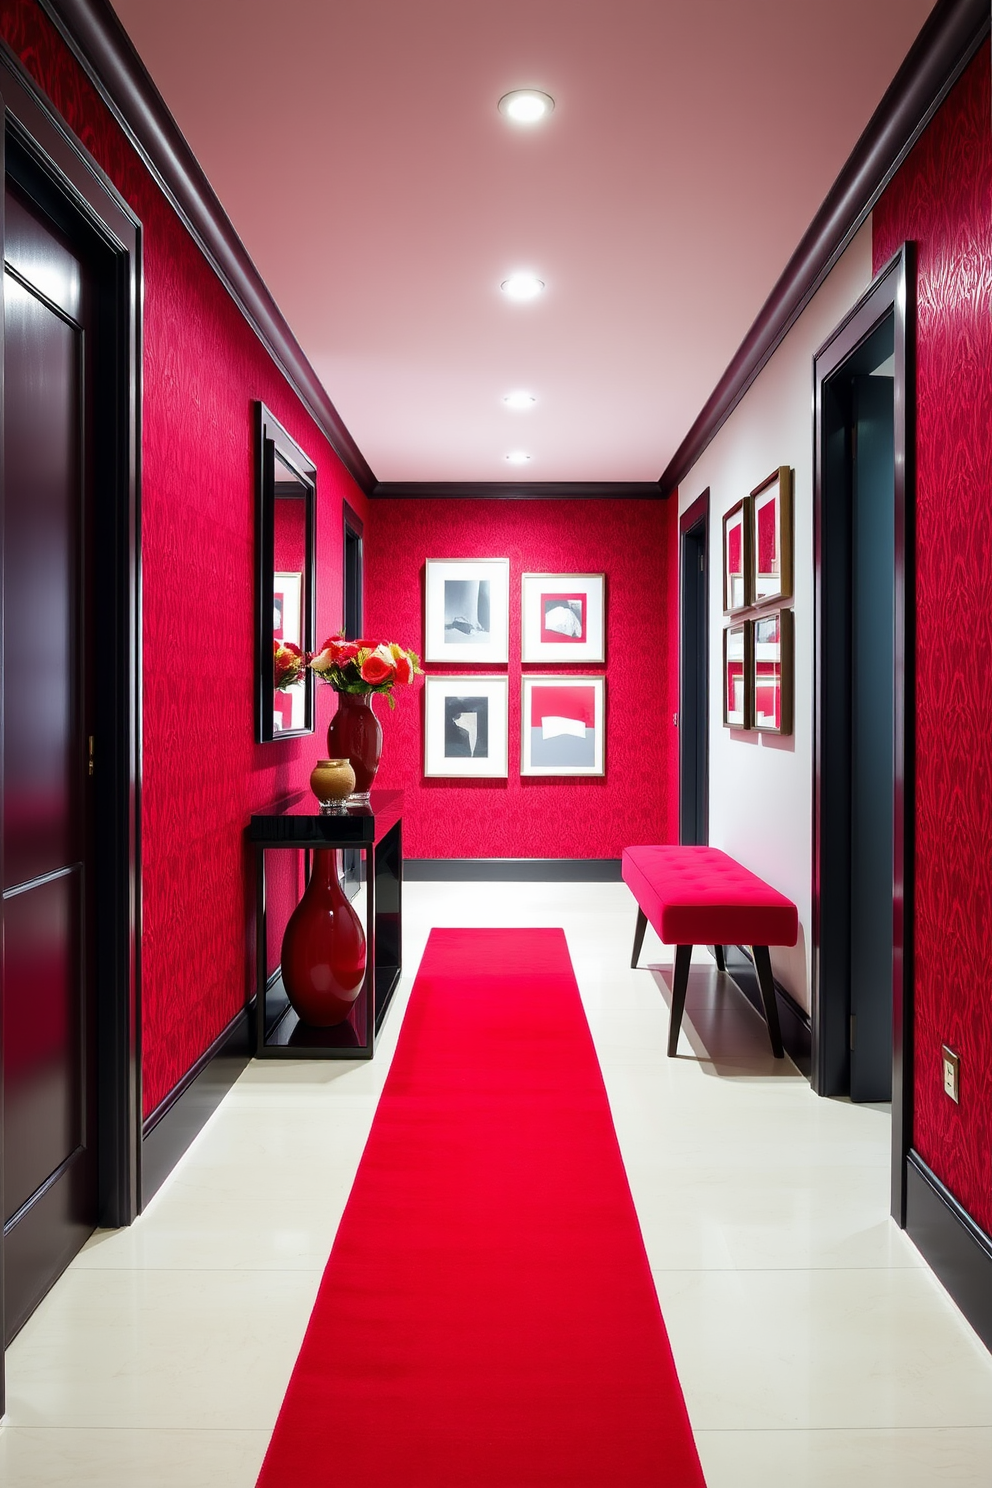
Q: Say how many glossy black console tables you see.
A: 1